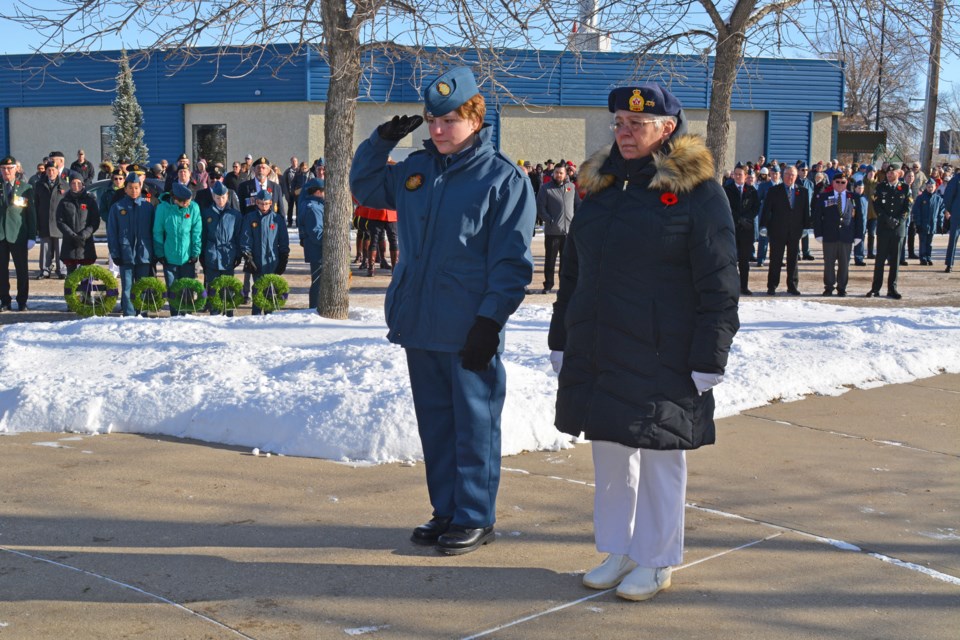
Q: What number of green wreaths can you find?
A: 5